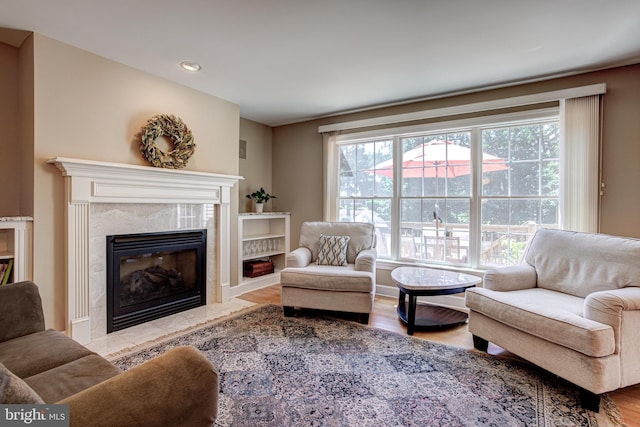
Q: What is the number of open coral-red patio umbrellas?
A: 1